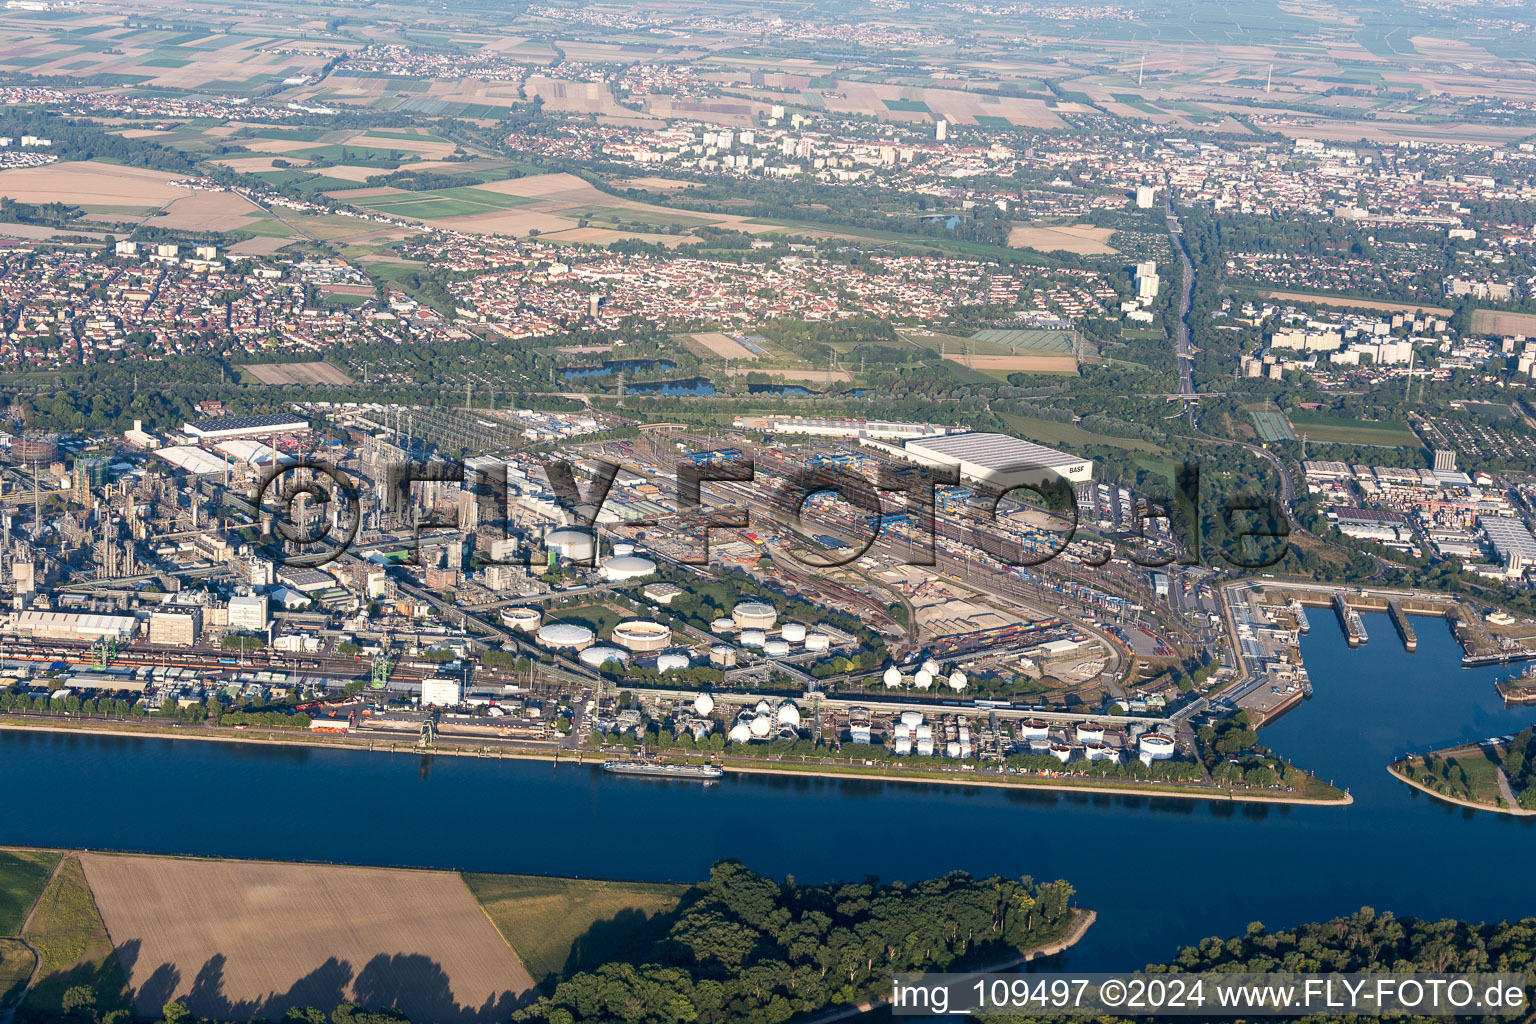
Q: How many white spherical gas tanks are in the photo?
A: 9